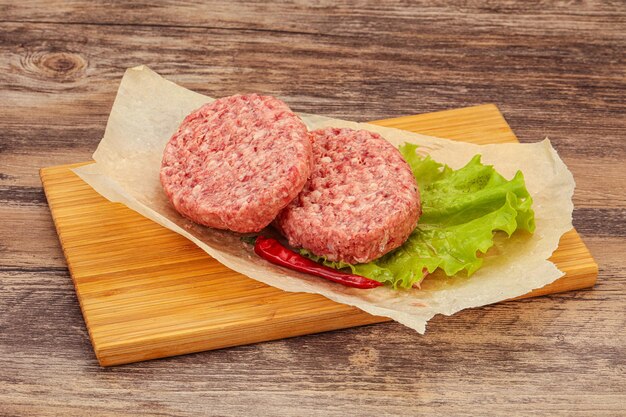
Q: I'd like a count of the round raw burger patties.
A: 2